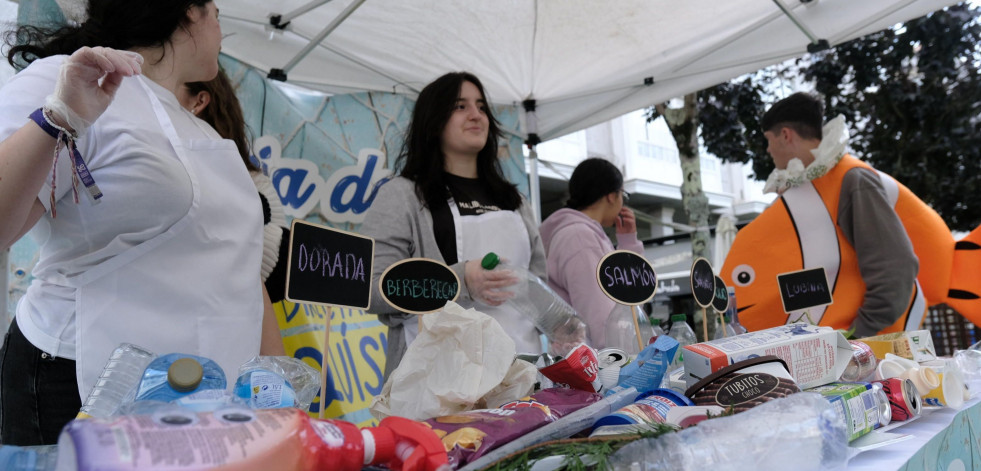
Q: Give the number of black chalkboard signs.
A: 6